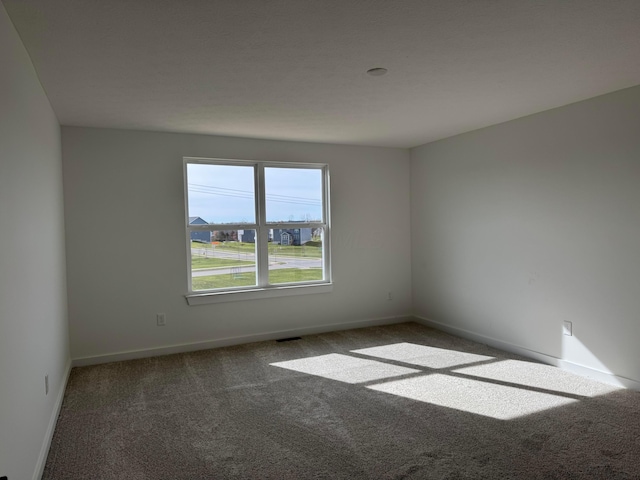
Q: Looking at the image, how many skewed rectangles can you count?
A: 4